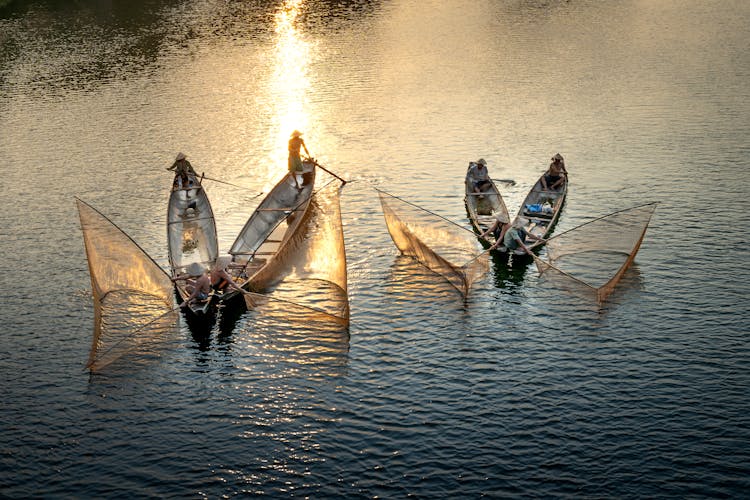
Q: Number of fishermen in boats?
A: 8